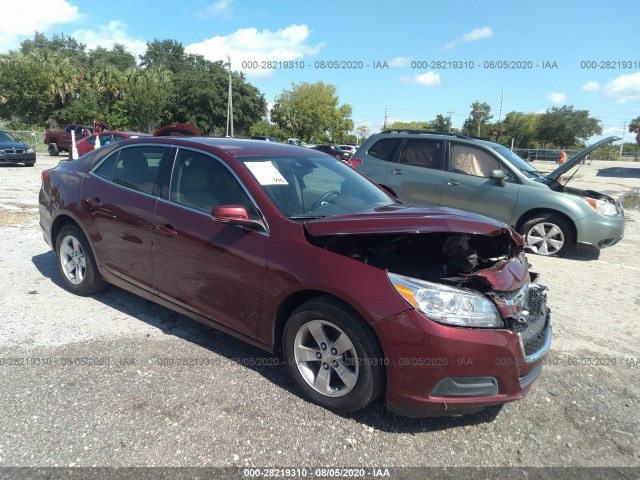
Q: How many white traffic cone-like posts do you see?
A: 2